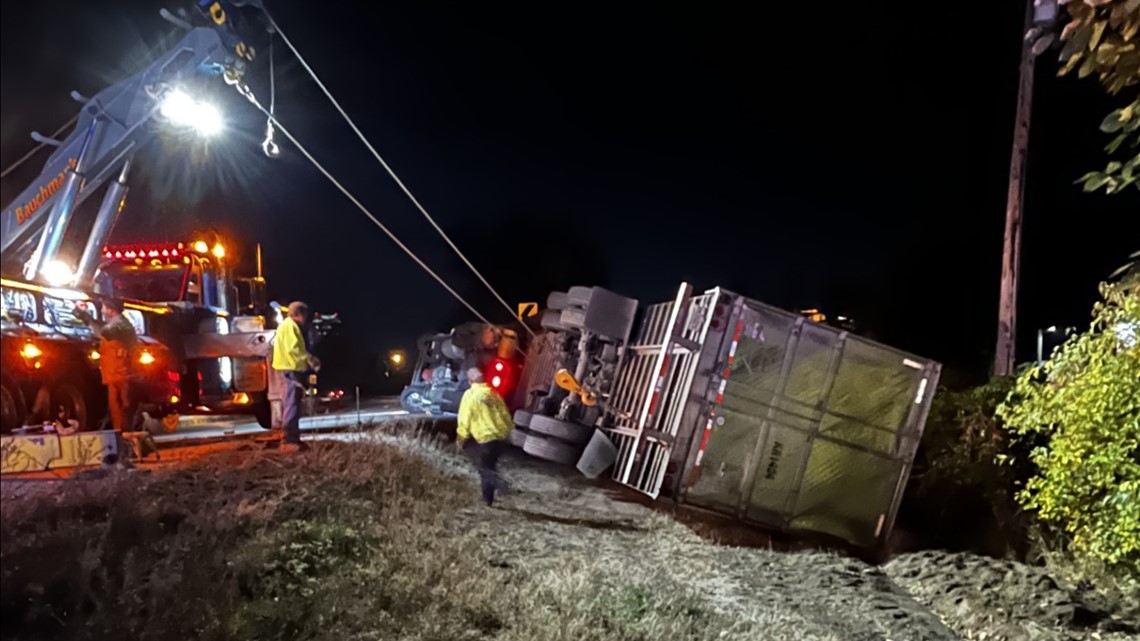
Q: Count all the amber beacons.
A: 2